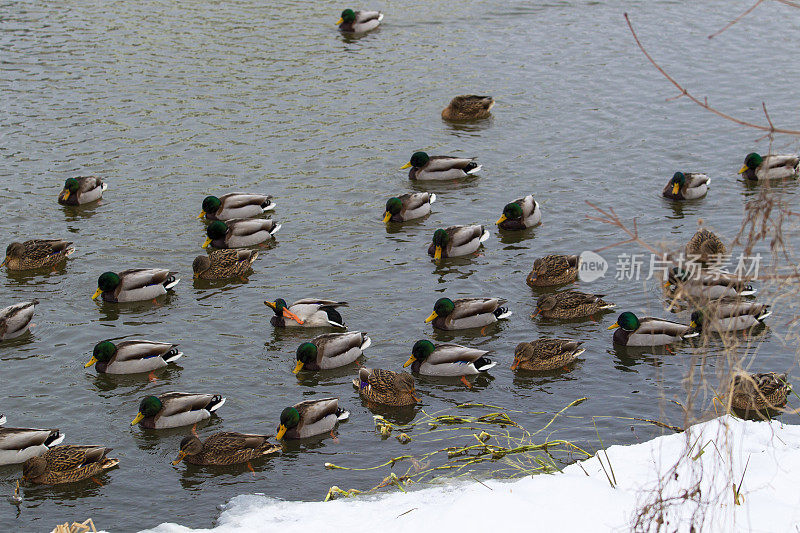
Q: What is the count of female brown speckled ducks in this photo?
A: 11